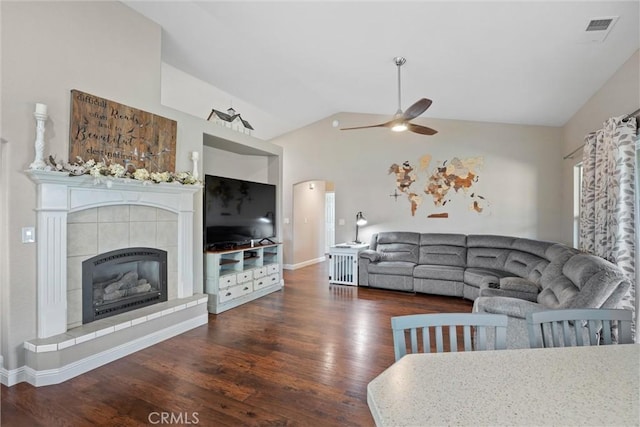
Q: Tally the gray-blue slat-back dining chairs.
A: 2